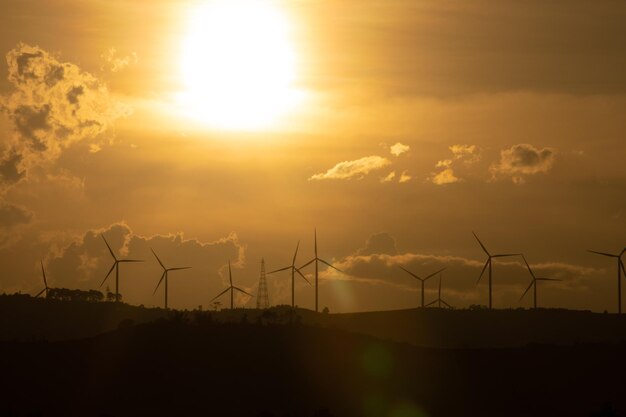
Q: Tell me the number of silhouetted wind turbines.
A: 11